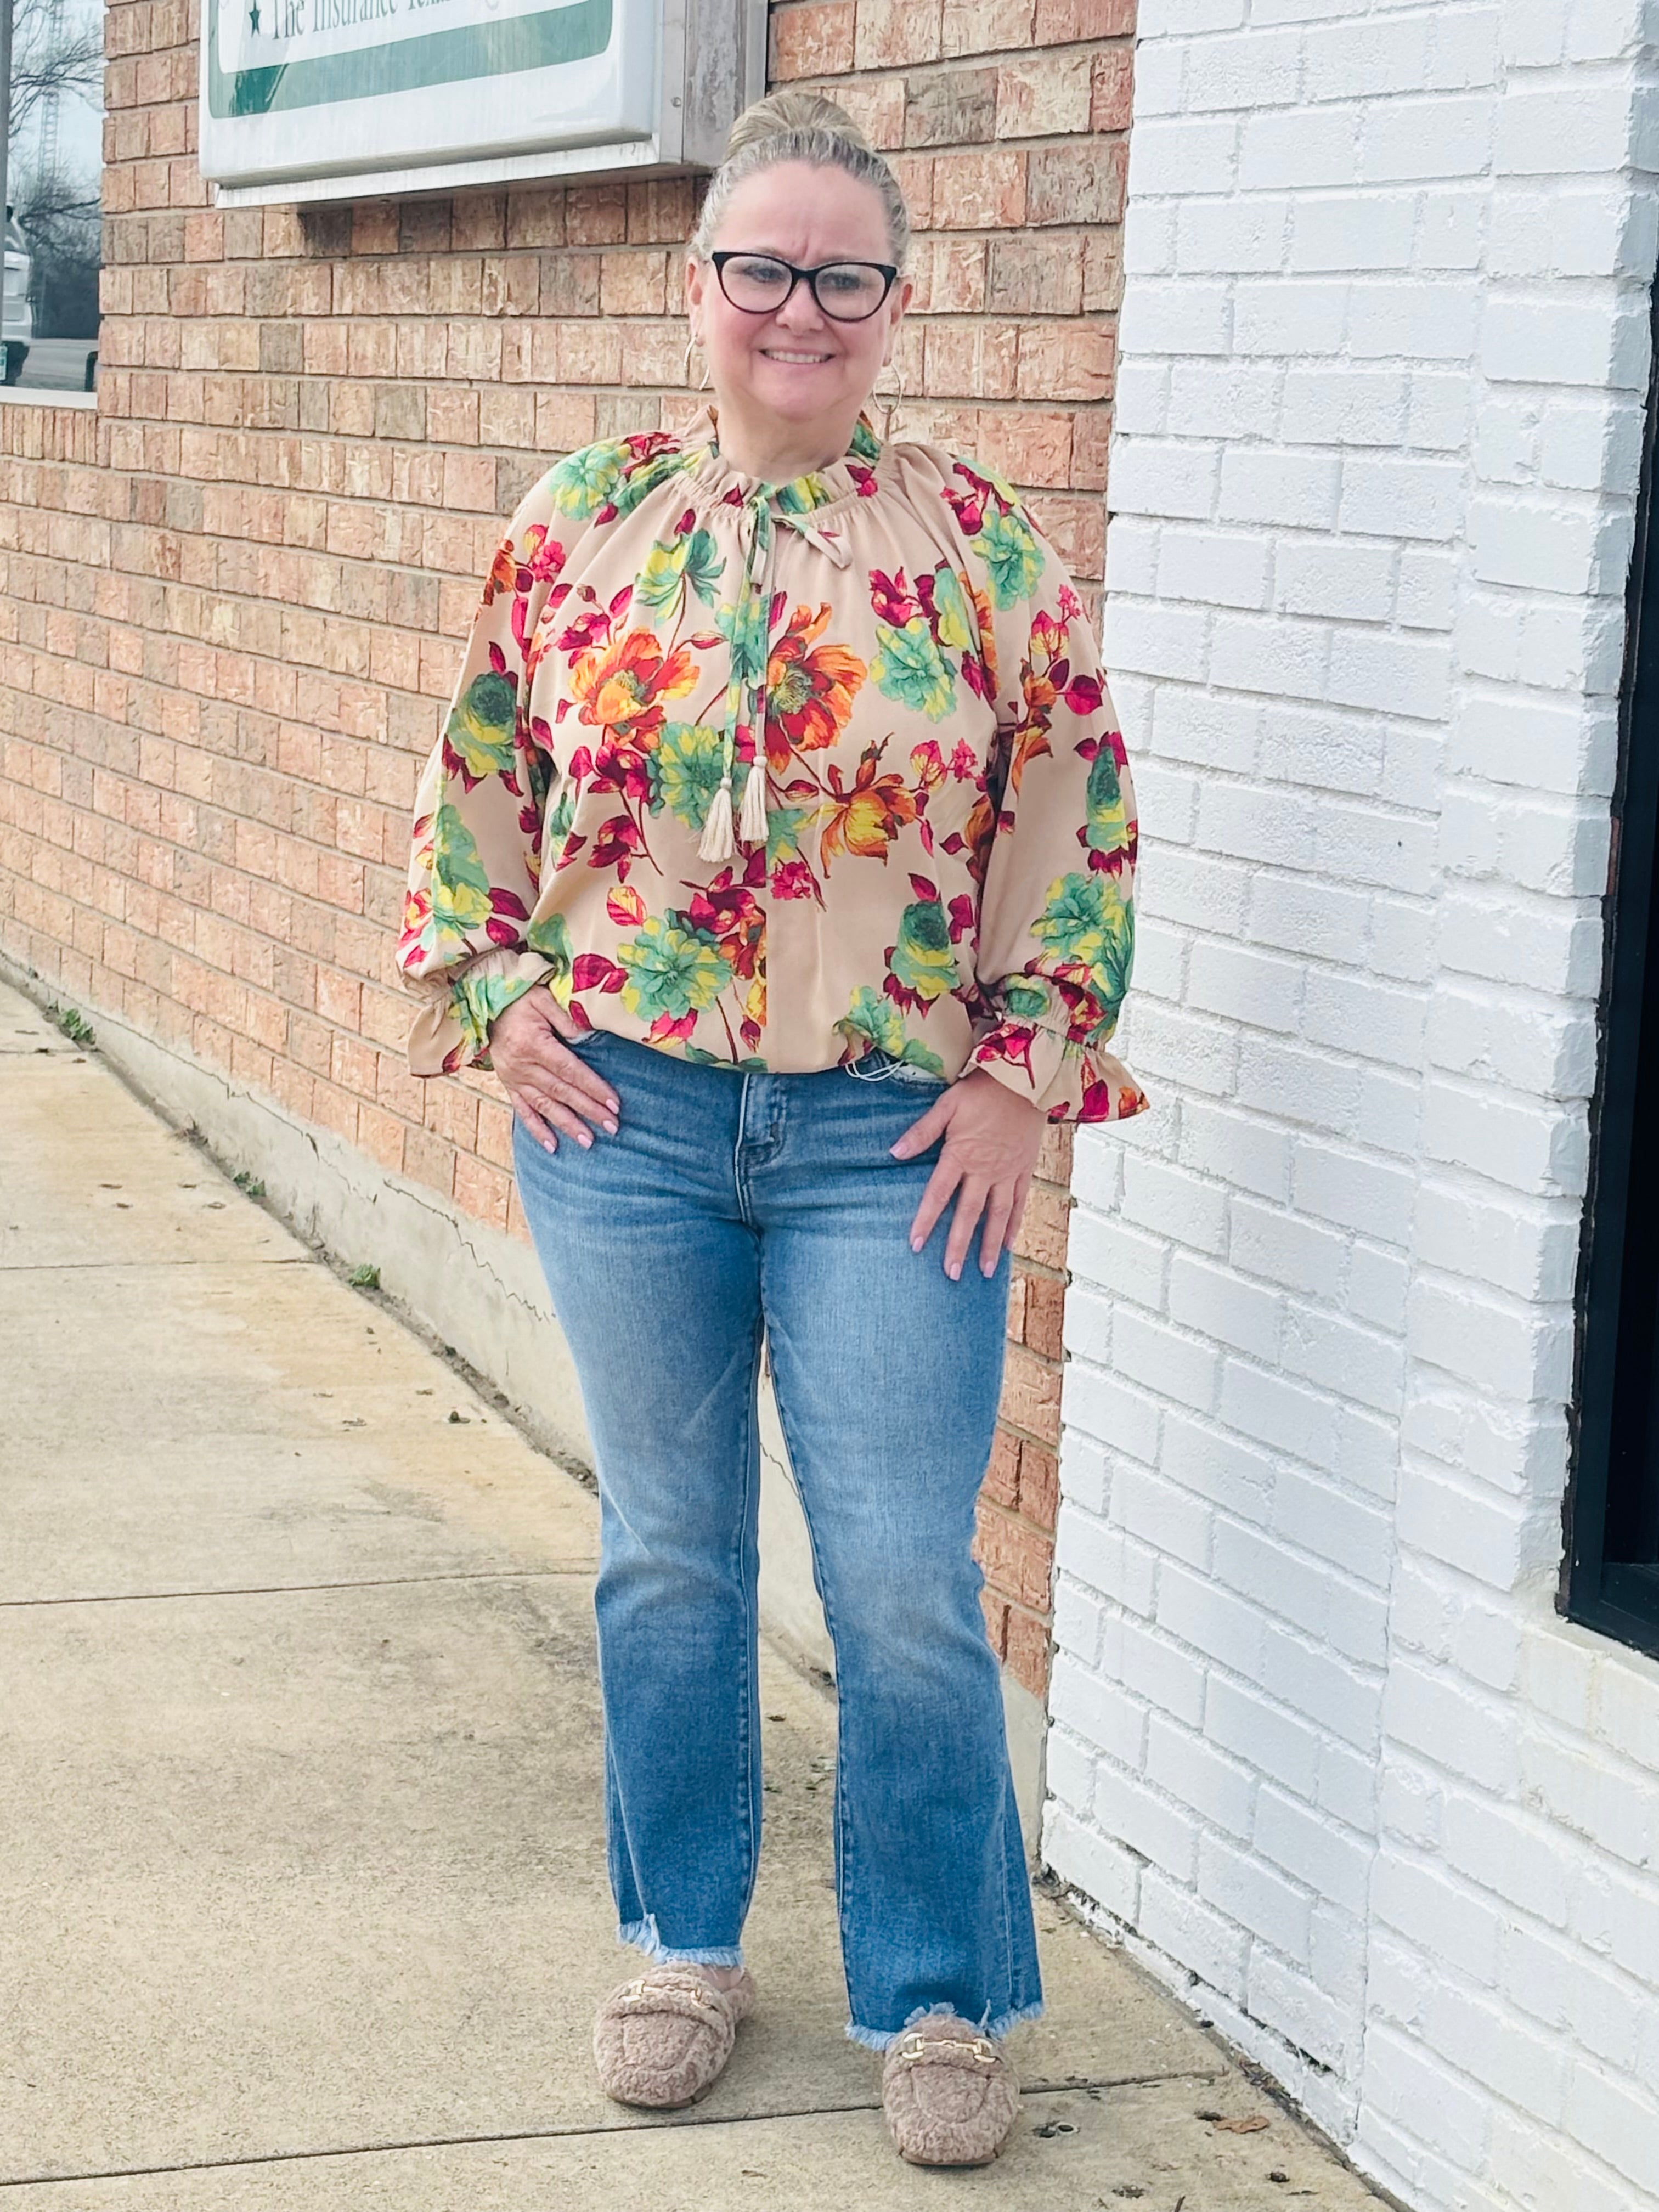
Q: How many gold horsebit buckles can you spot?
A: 2